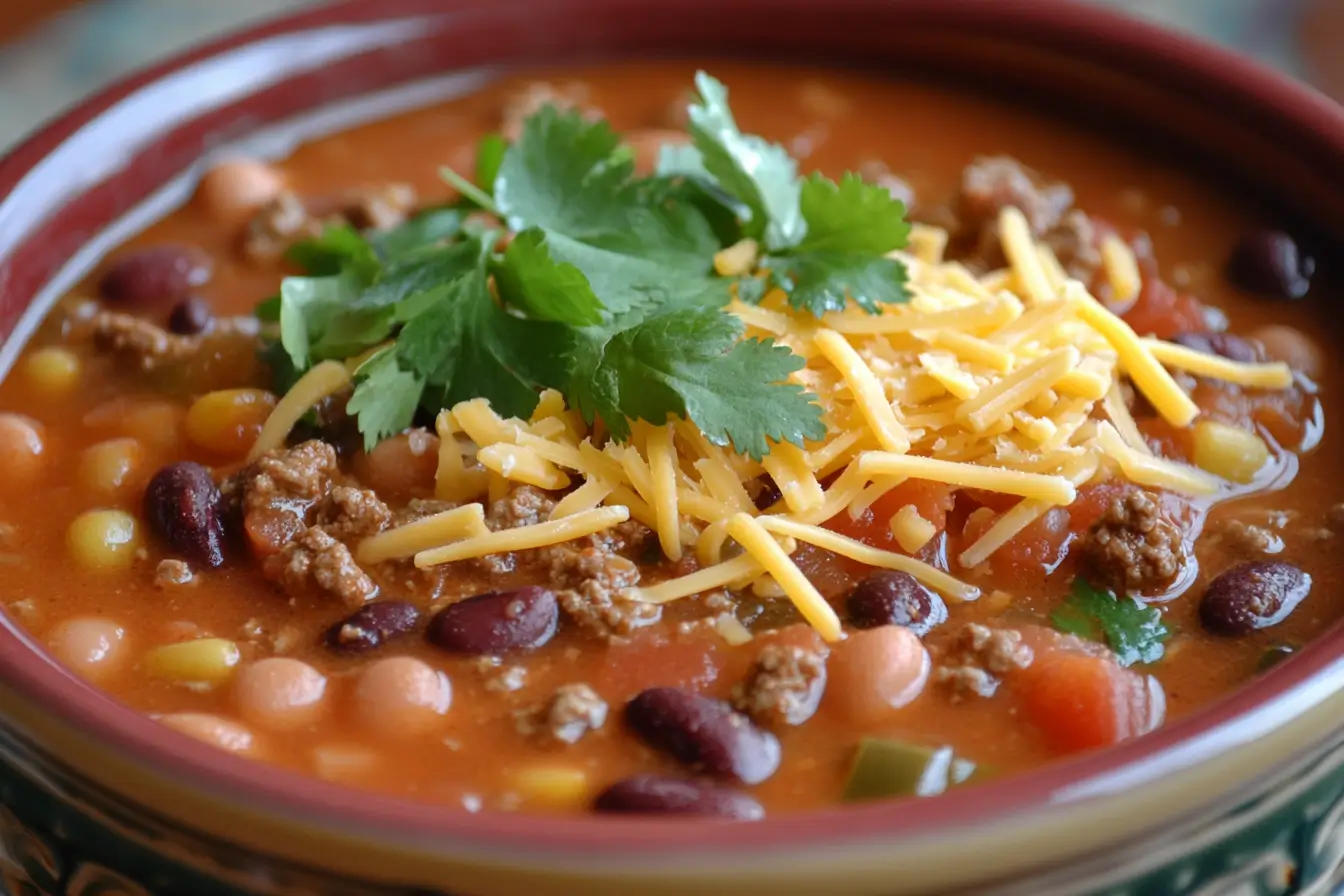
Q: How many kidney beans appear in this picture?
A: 11